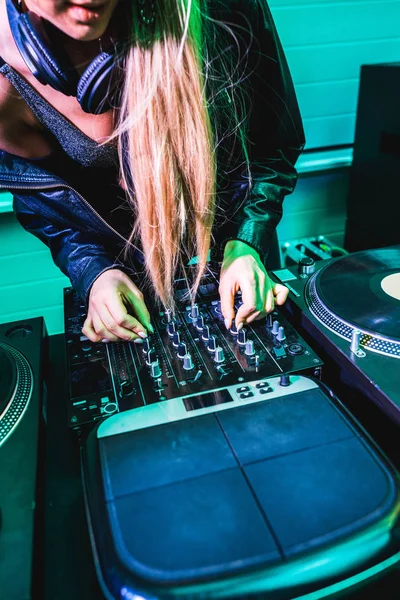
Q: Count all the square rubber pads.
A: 4